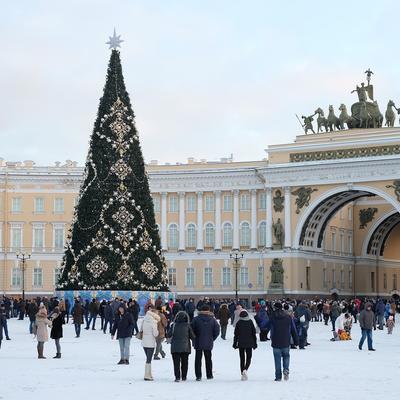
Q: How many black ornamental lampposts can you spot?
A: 2